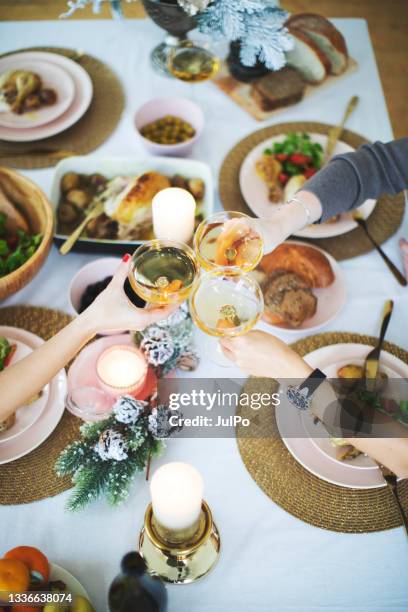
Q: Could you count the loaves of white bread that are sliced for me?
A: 1